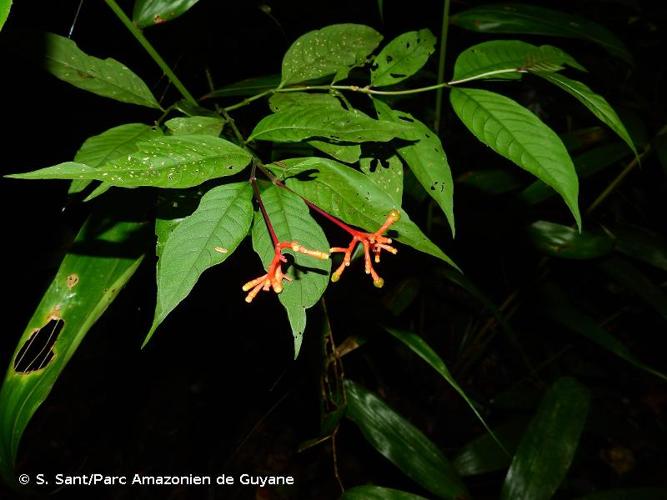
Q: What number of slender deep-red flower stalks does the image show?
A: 2